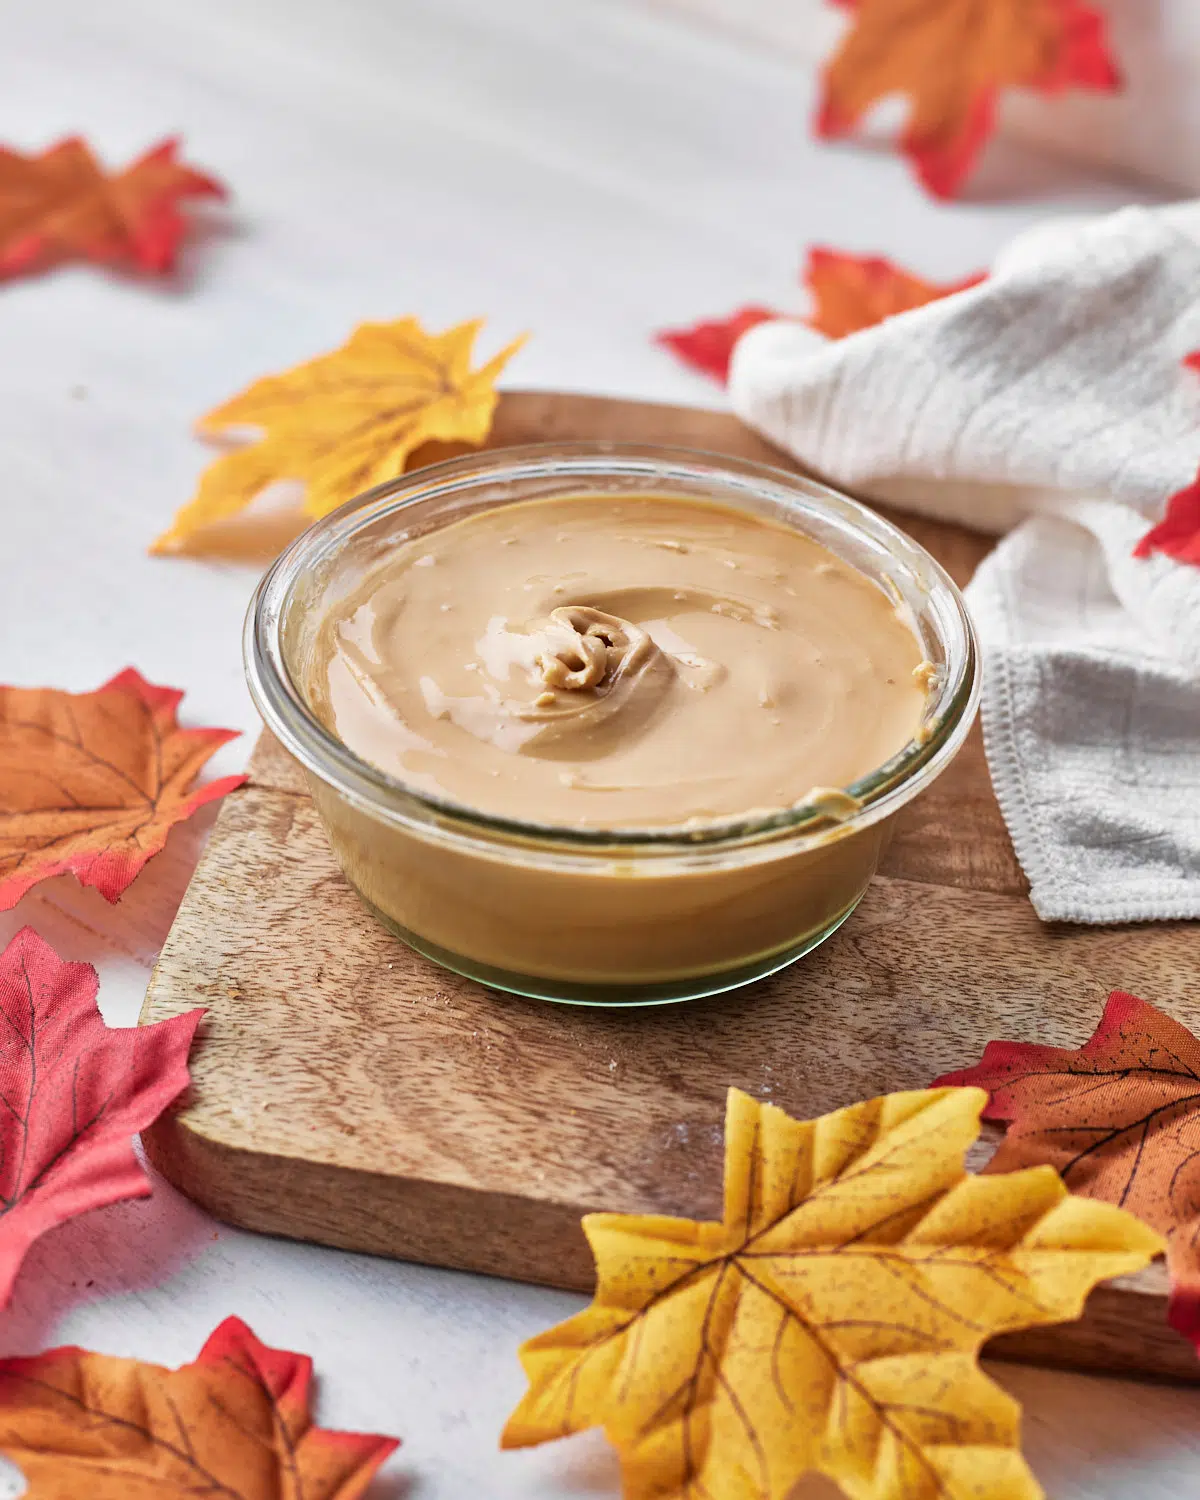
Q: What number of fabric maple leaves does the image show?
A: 10